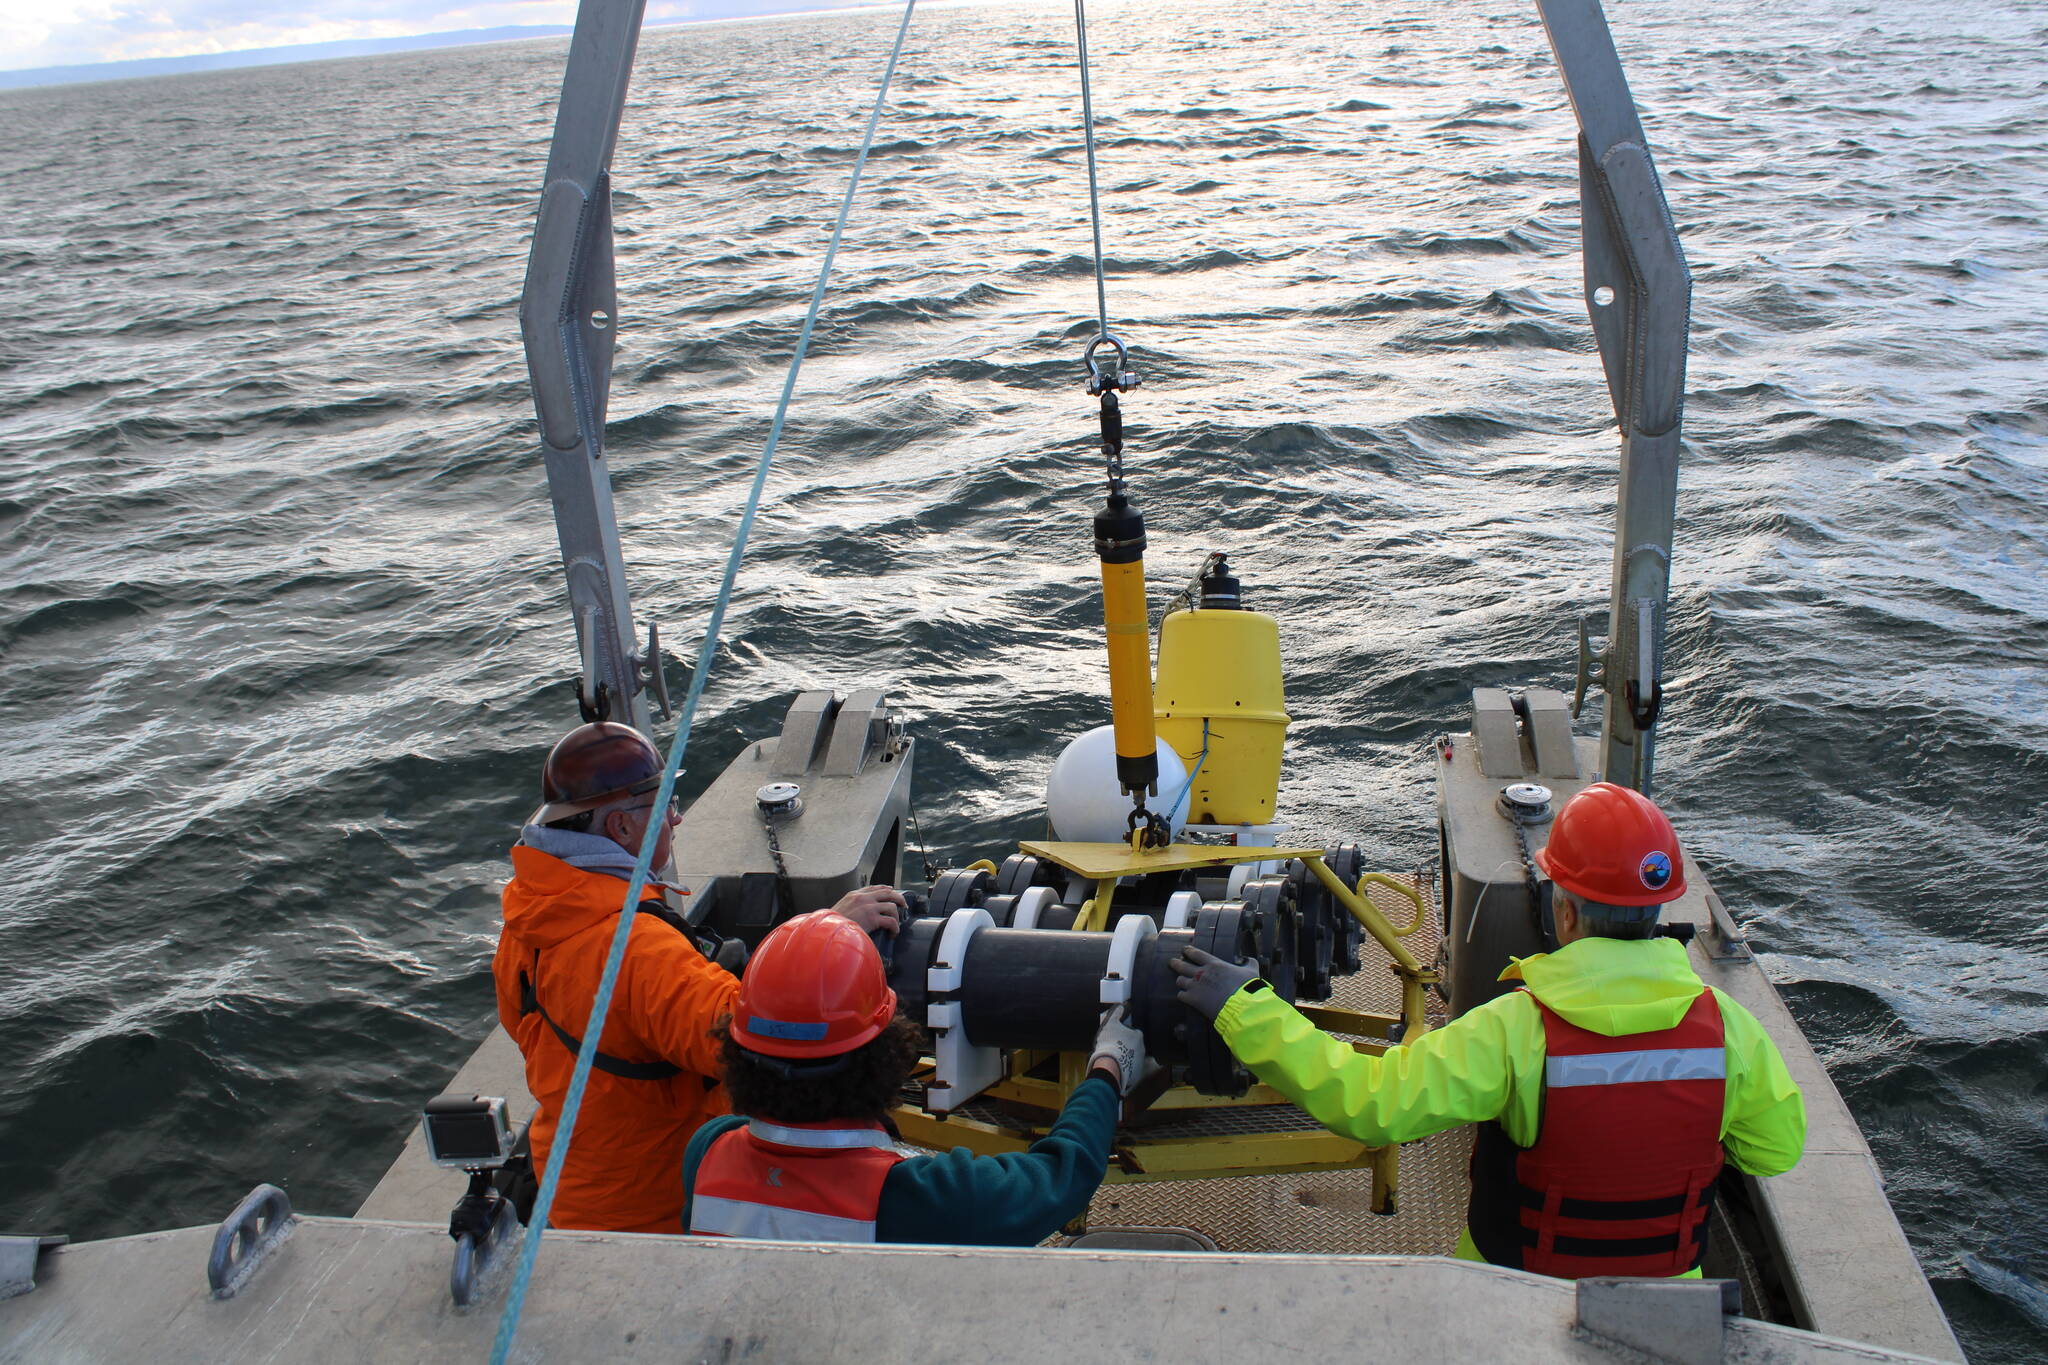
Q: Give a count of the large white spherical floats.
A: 1